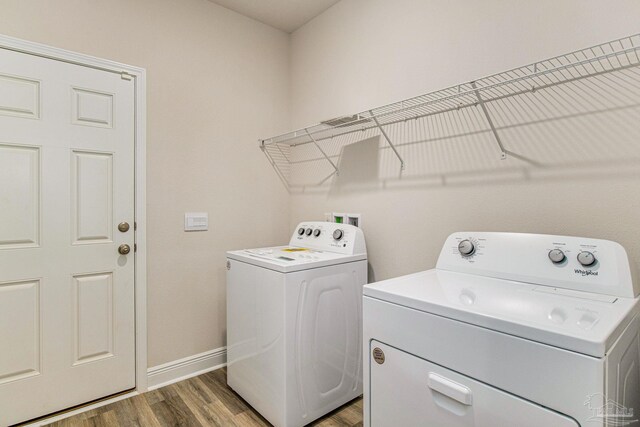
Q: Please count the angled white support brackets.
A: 3